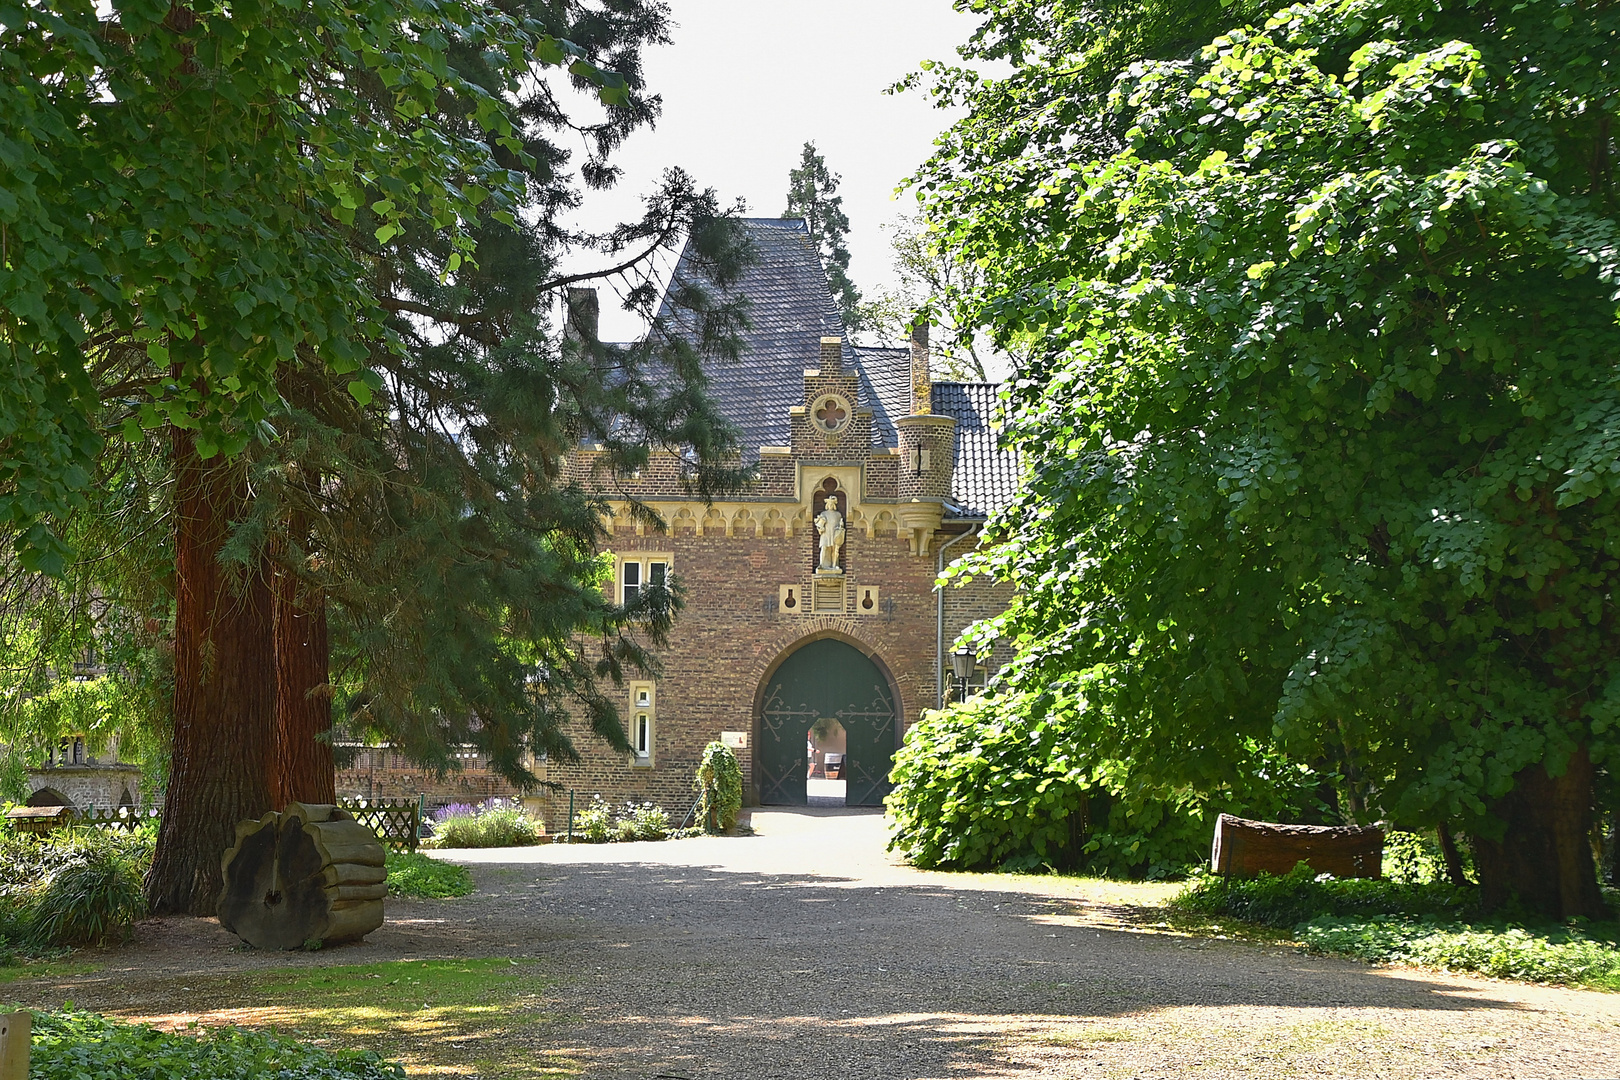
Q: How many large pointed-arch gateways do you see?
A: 1